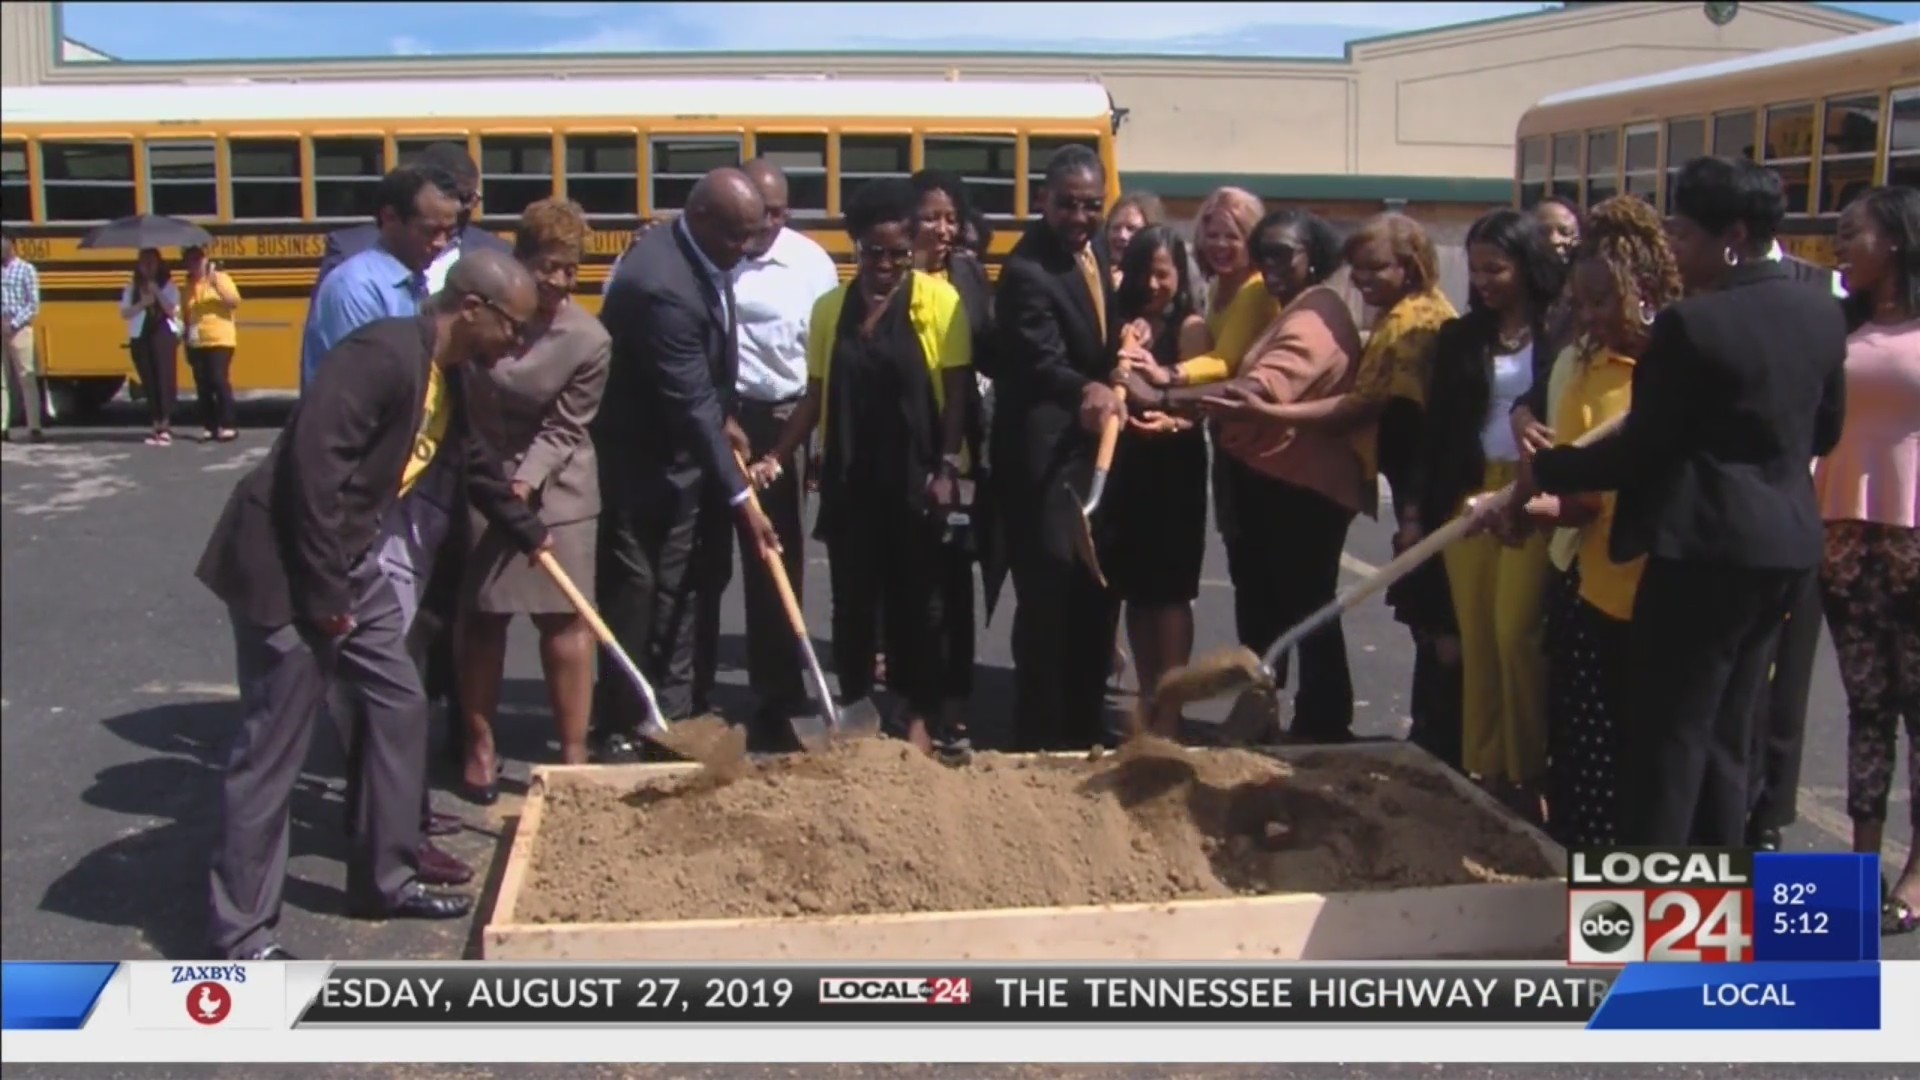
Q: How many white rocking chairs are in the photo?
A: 0